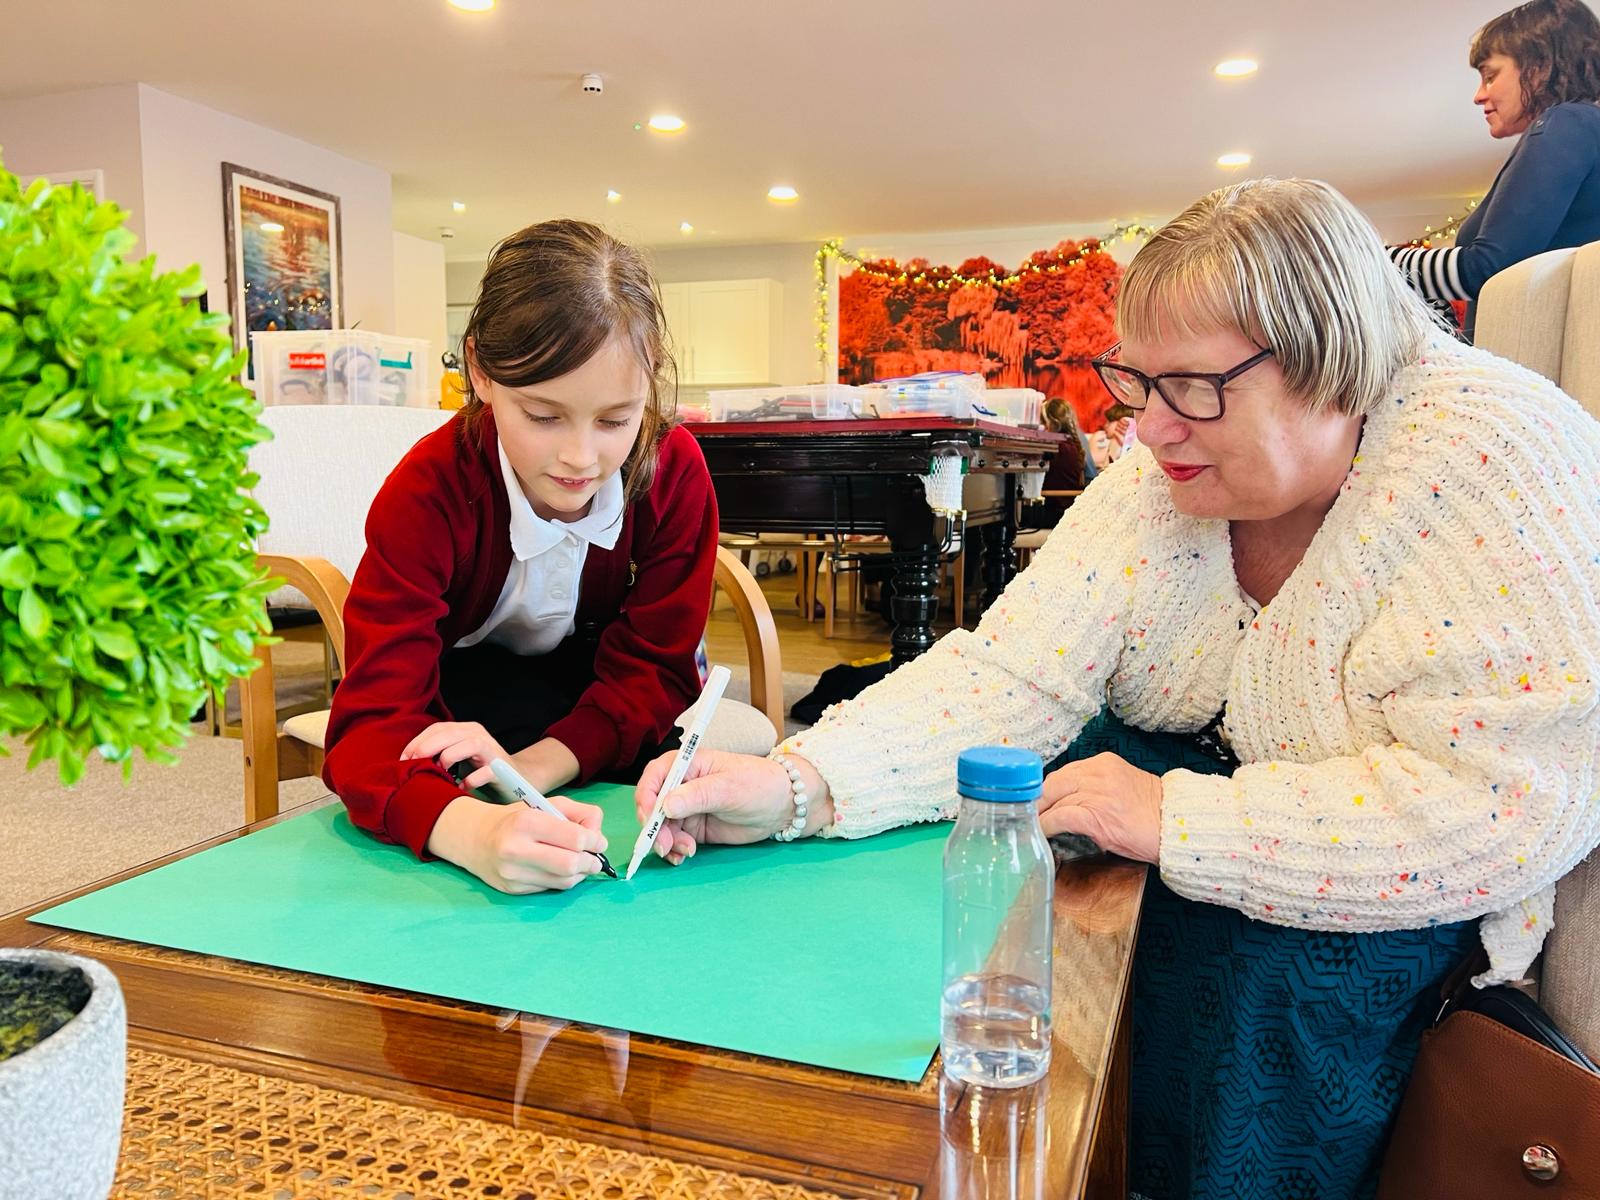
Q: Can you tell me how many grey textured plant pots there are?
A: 1